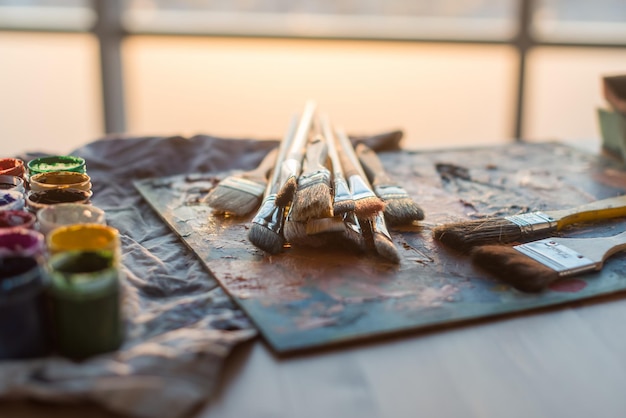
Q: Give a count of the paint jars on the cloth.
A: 12